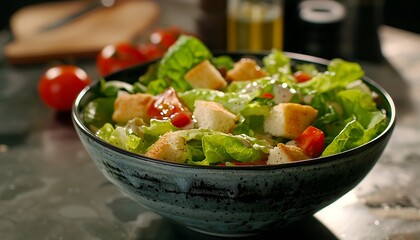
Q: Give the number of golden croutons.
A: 7